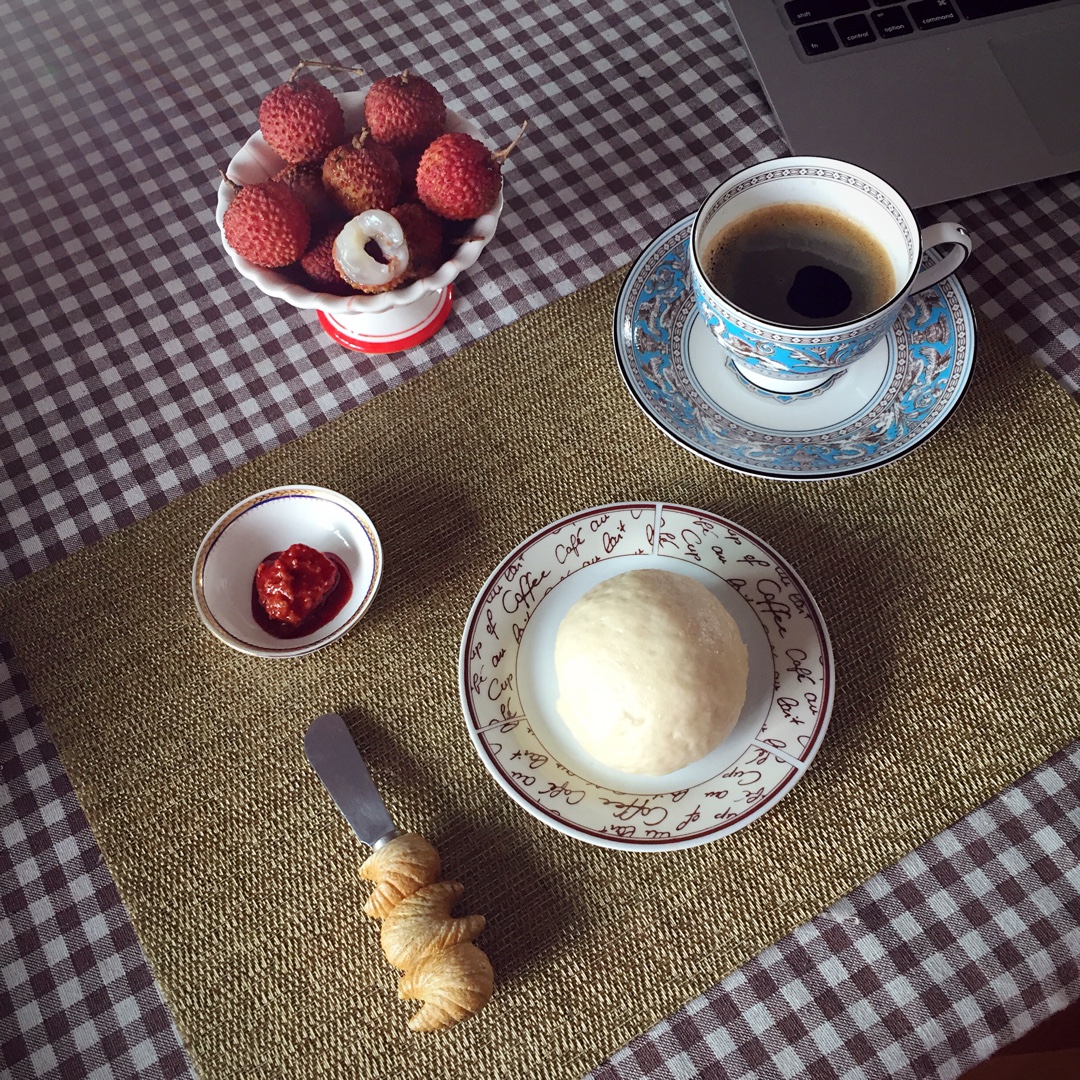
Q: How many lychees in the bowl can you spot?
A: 10